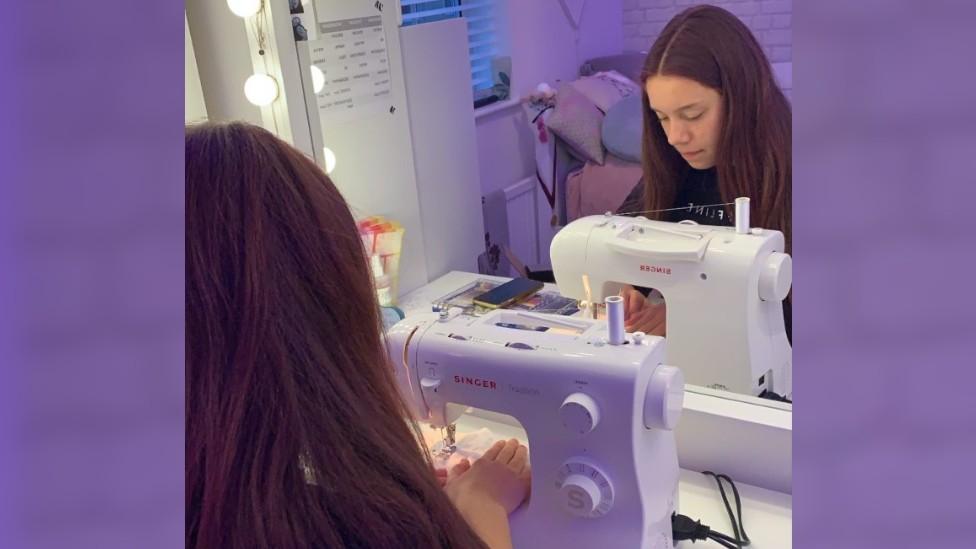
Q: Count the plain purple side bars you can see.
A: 2